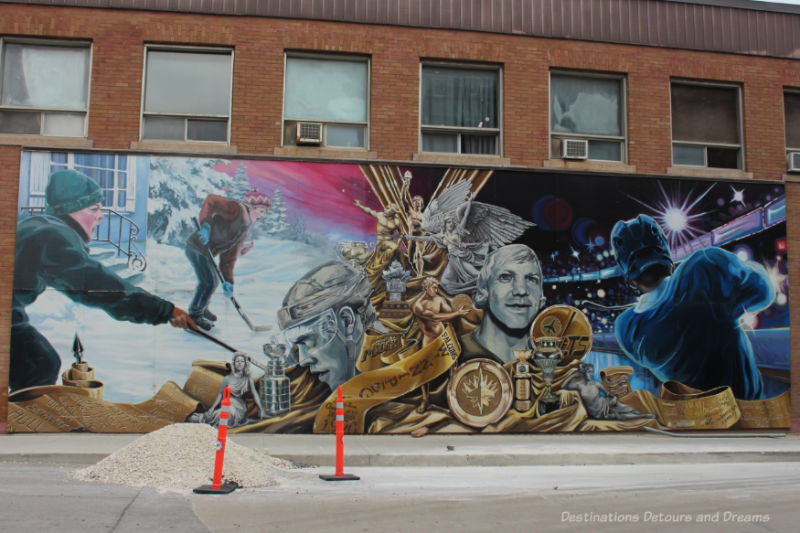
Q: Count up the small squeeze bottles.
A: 0